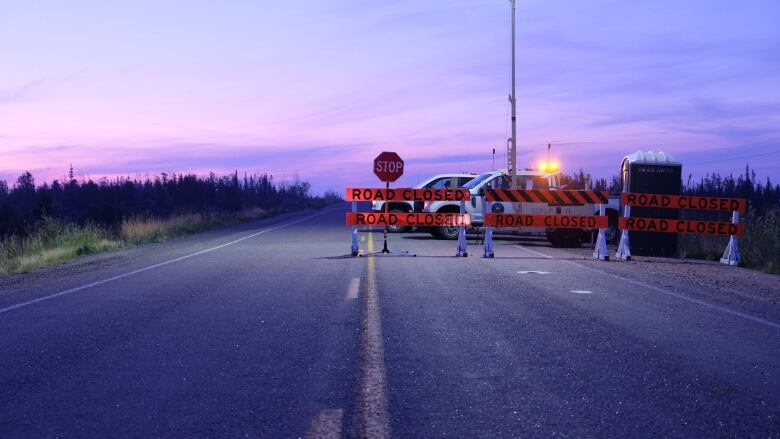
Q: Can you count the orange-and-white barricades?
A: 3